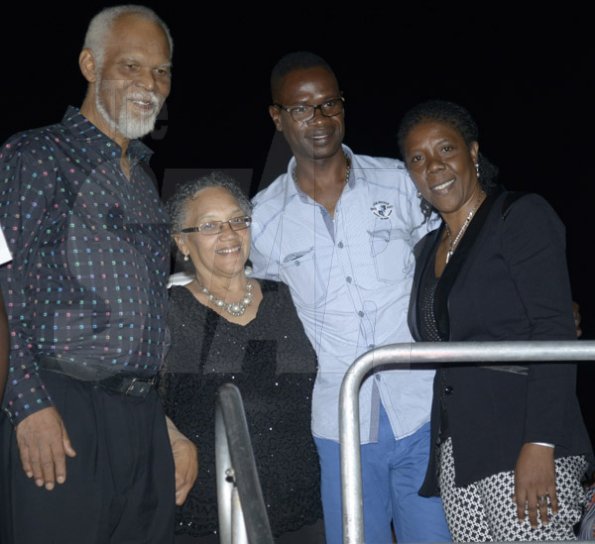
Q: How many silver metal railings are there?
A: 2